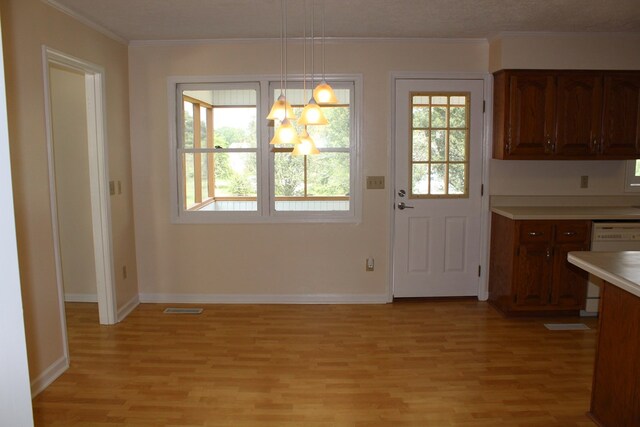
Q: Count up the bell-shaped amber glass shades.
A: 5